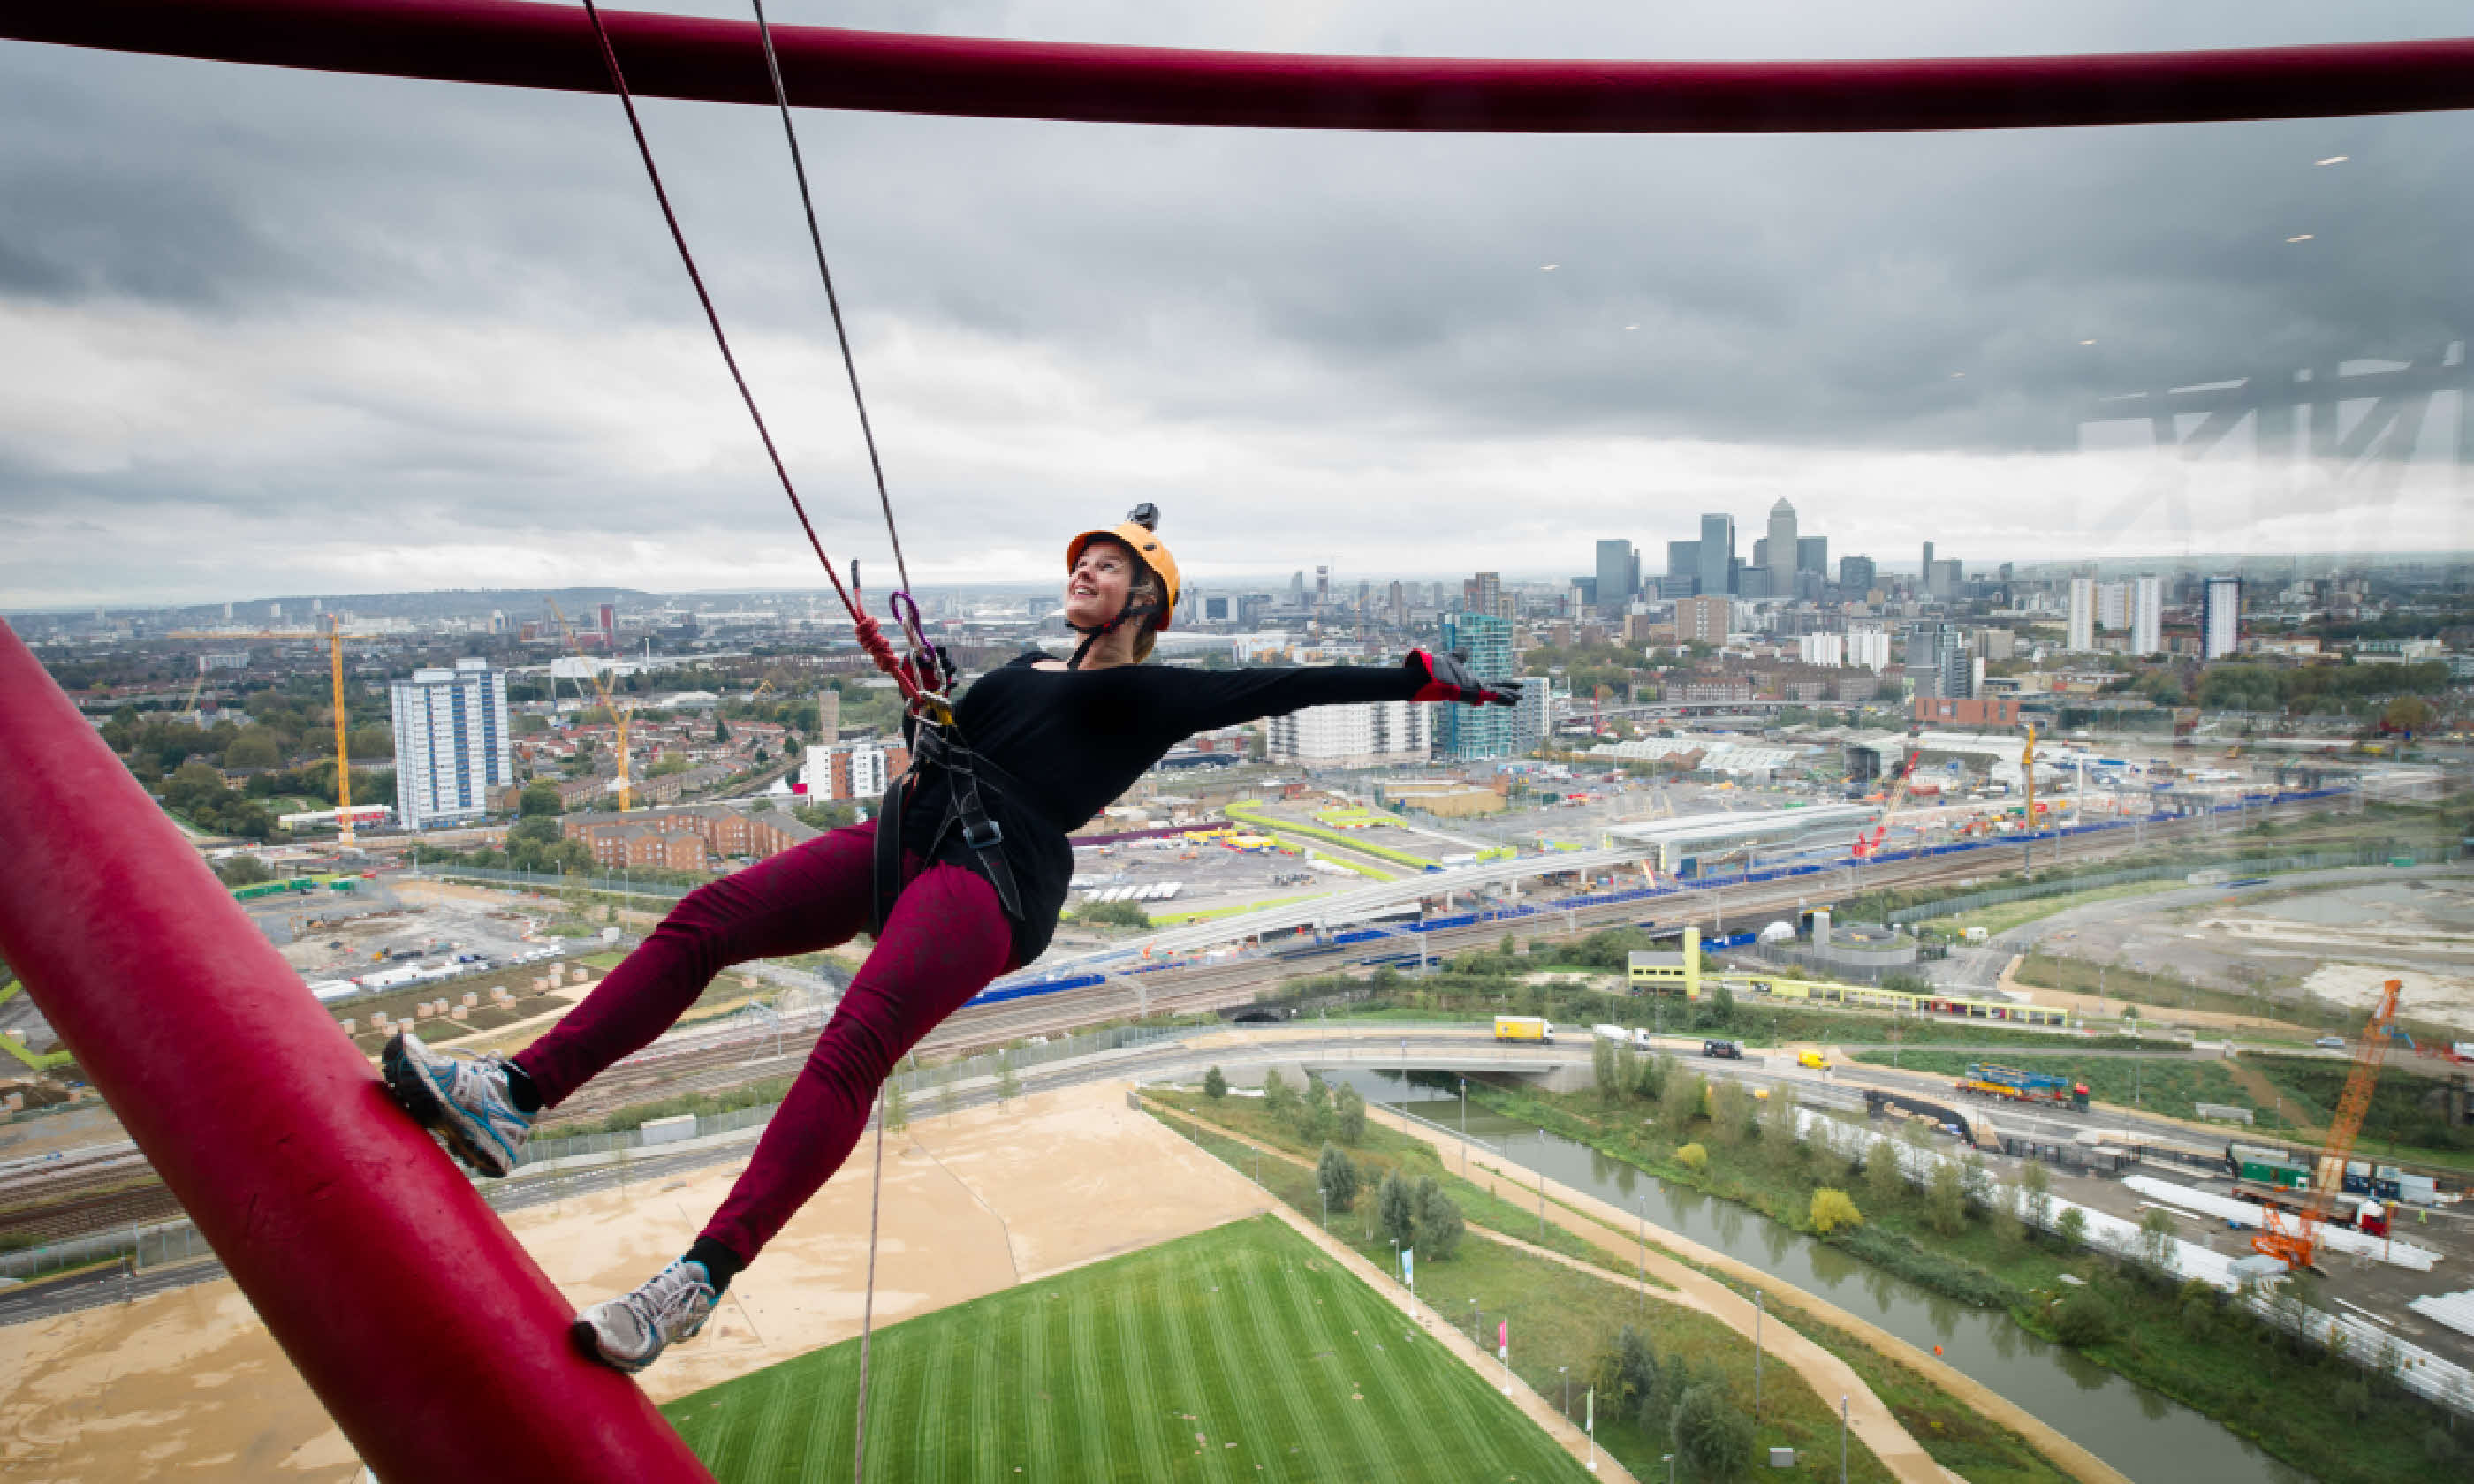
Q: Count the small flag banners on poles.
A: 3